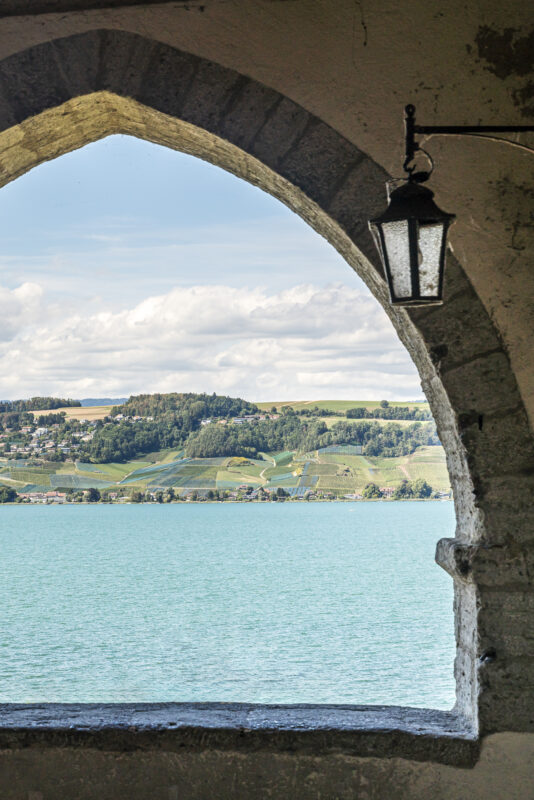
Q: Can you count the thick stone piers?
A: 1